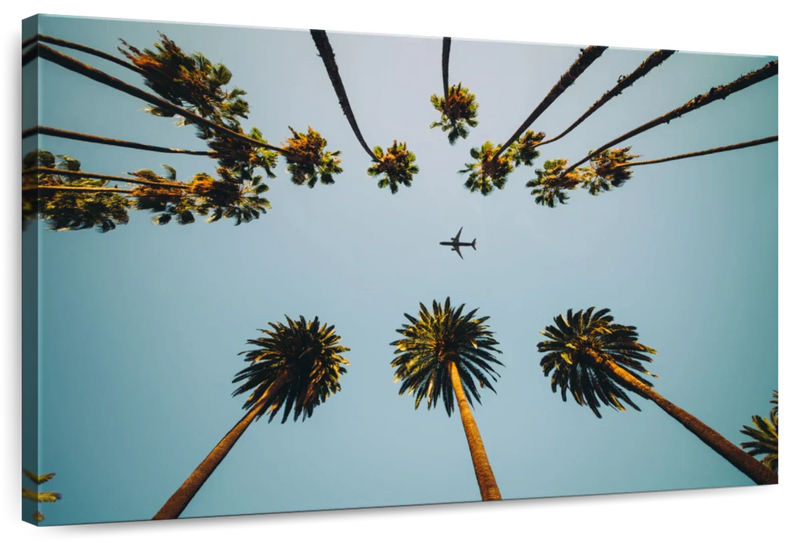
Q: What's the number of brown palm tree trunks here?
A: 14